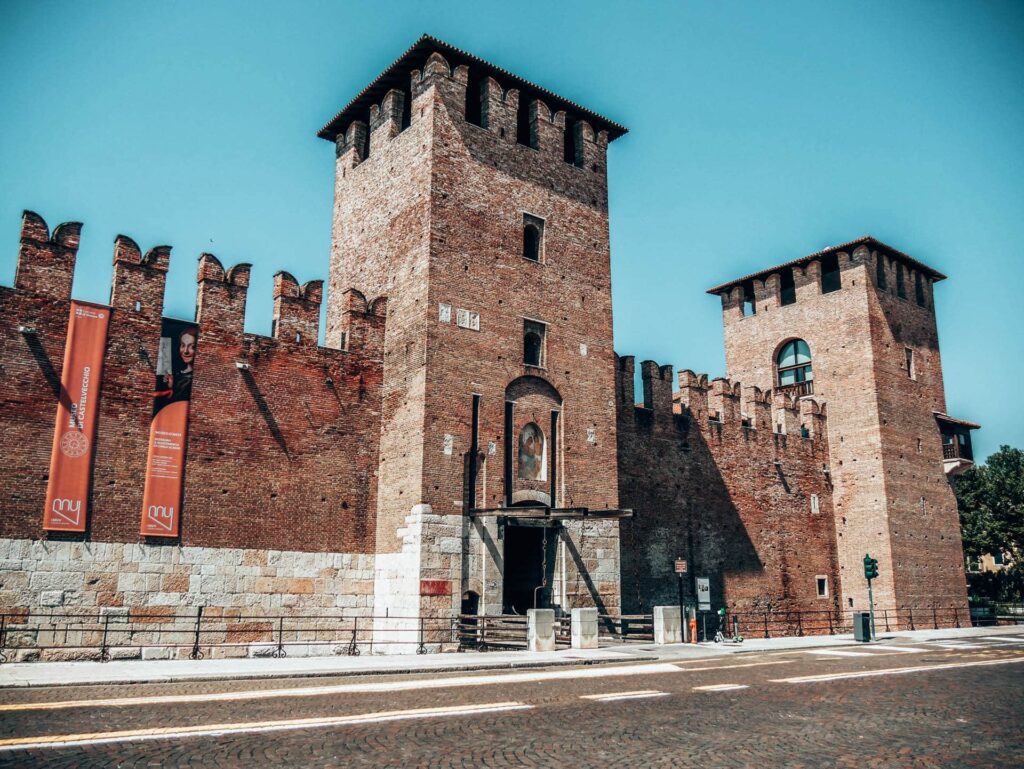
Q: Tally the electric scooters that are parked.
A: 2